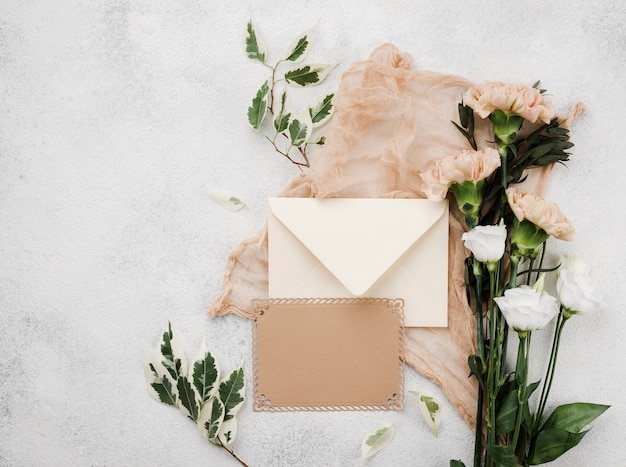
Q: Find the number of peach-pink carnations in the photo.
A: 3